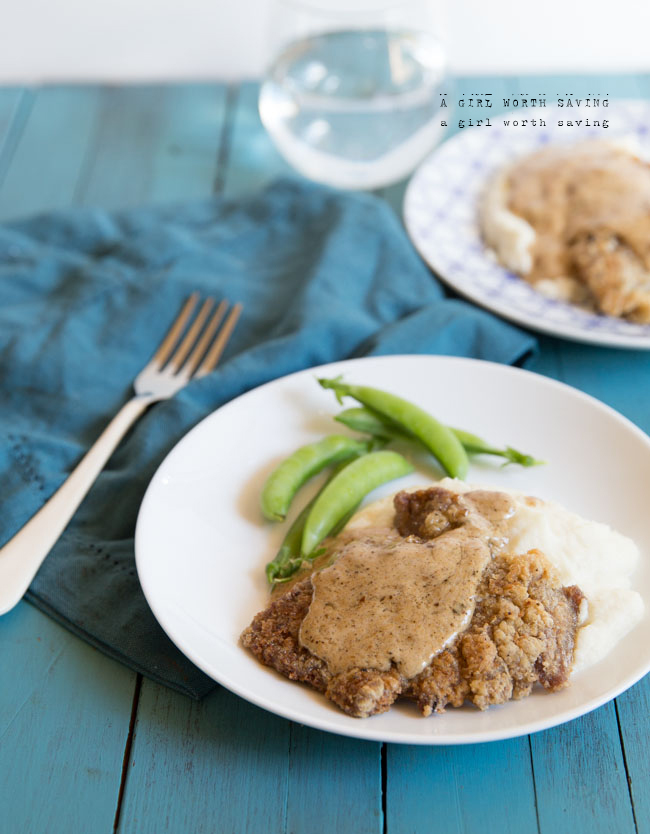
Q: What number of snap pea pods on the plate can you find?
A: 5